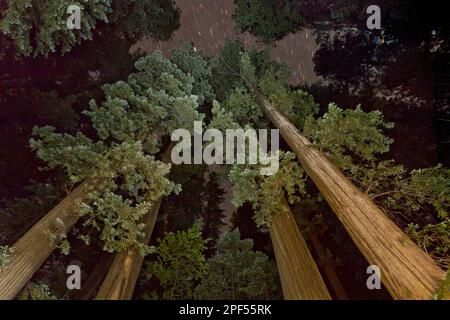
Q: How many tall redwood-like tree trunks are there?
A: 4